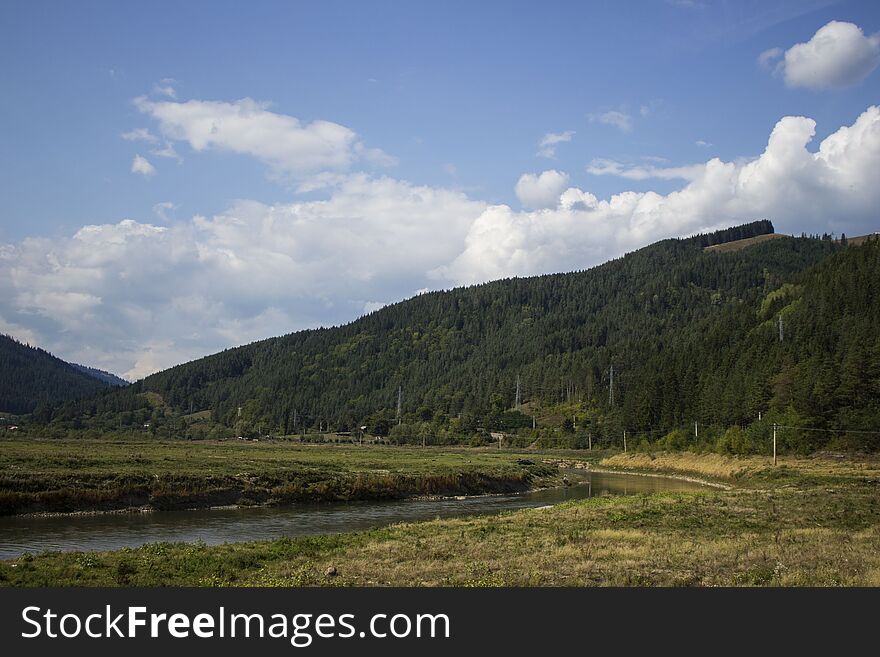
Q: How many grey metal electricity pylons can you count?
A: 4